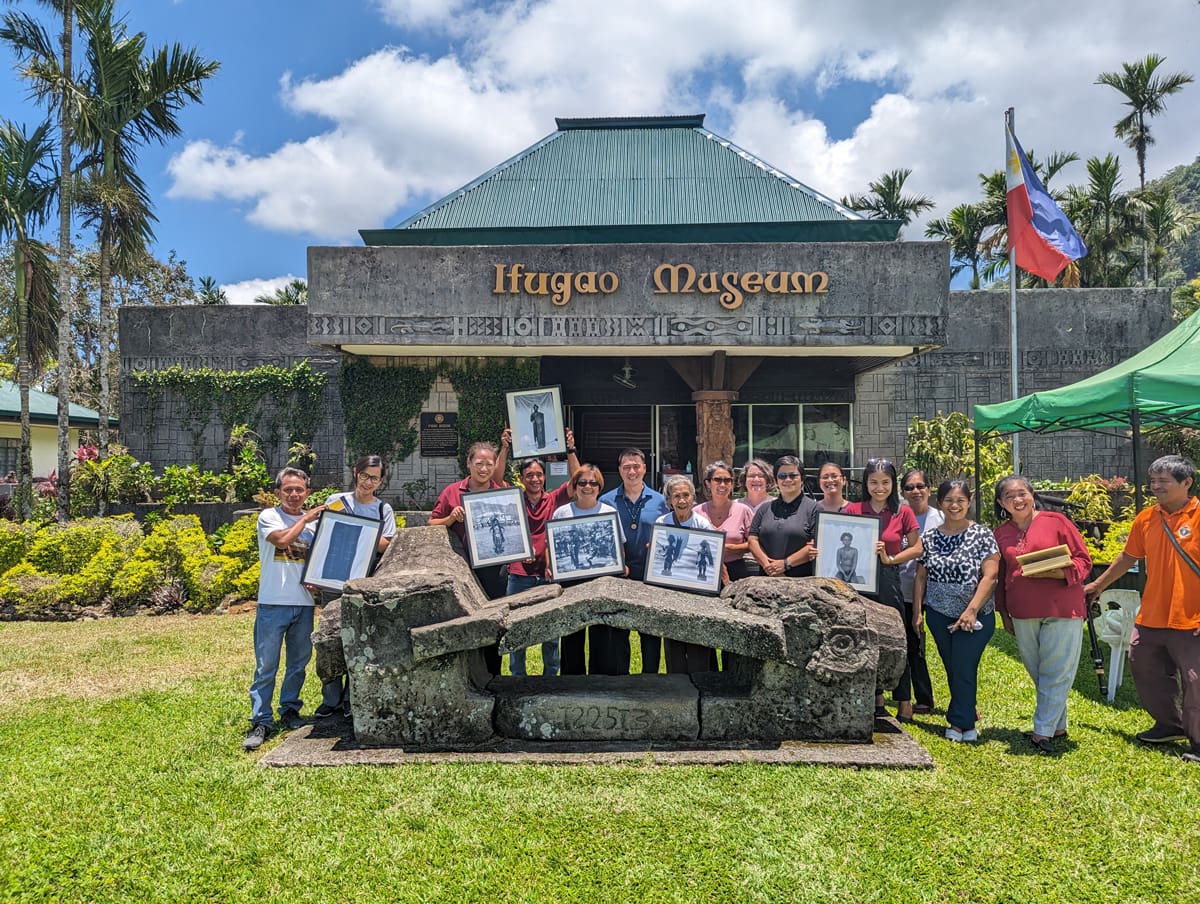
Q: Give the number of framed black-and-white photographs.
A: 6